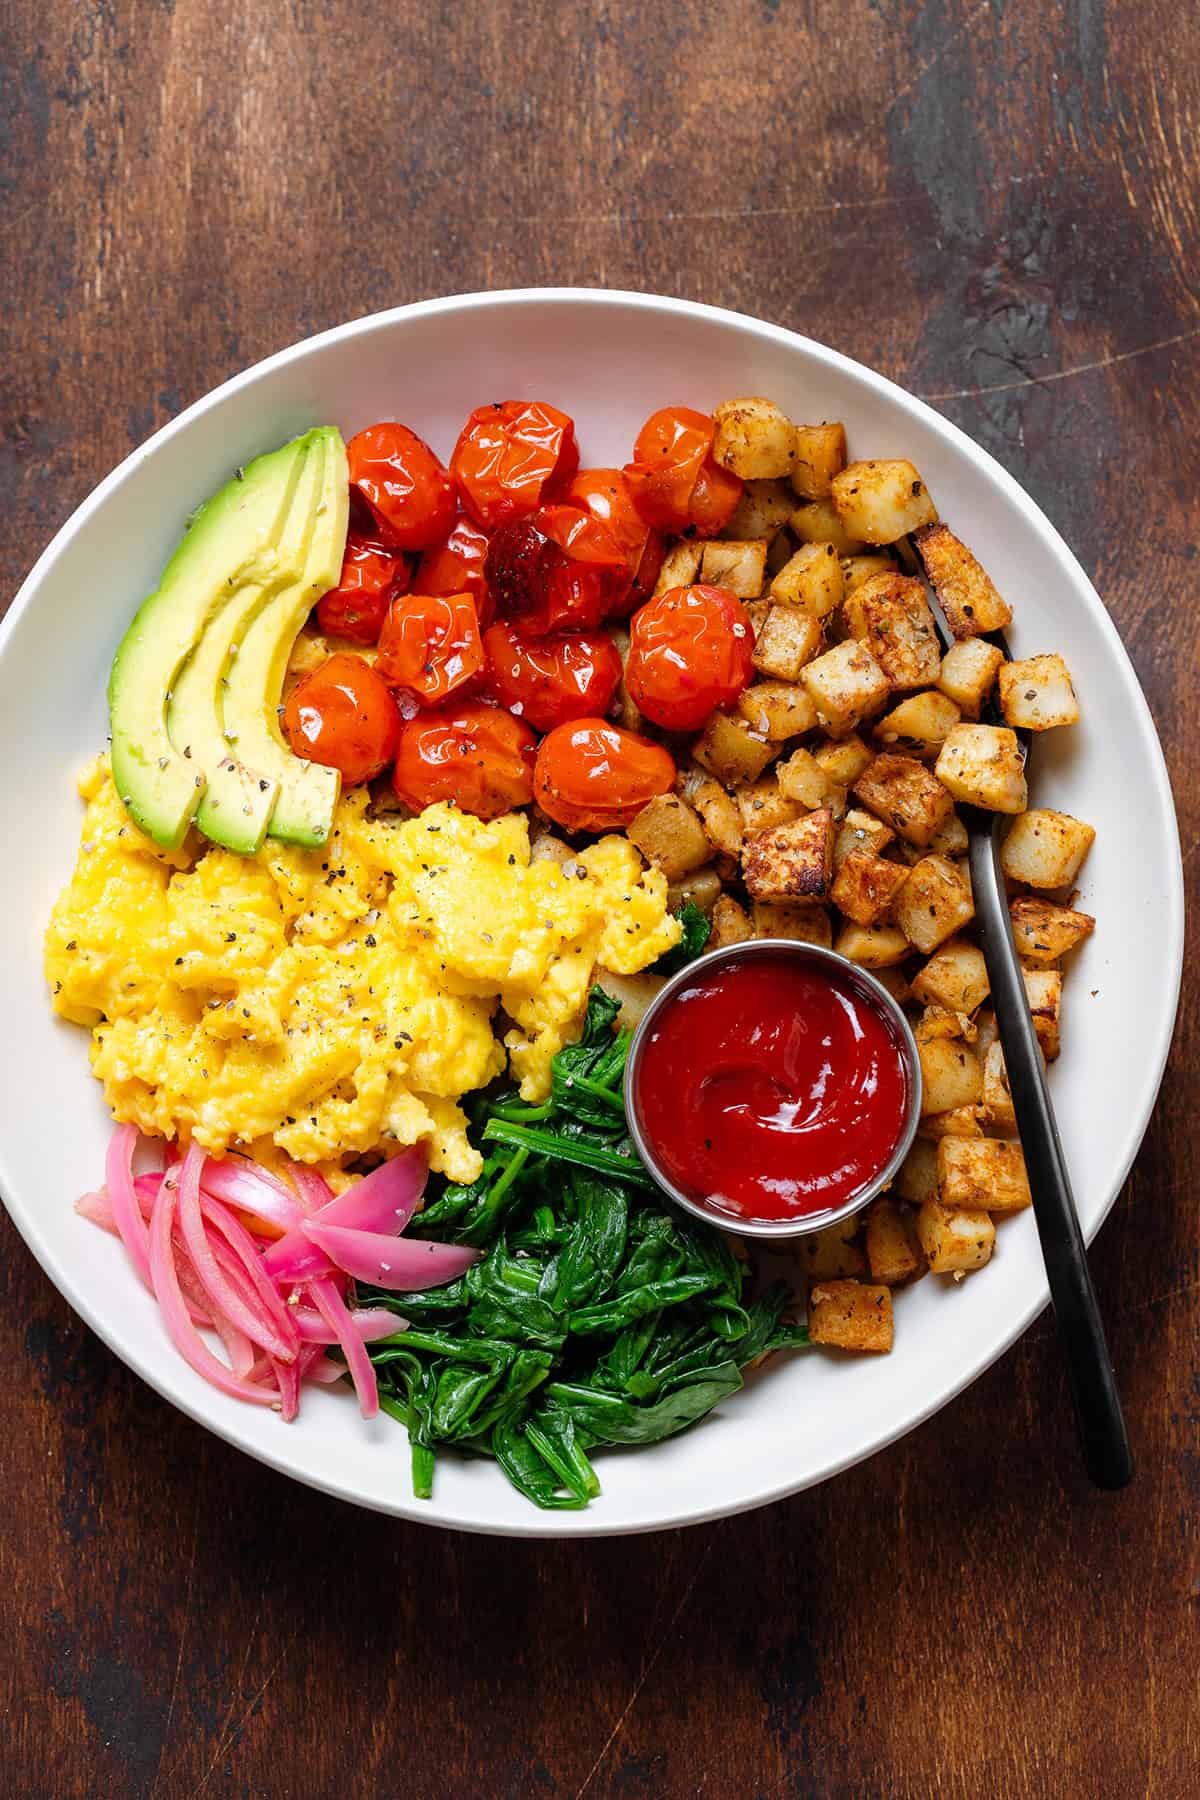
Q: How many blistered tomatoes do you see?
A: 13